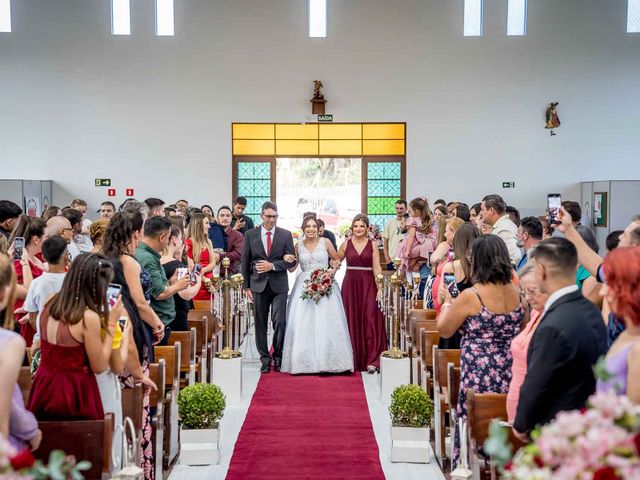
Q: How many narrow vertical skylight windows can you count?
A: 7